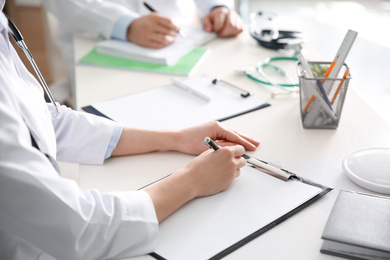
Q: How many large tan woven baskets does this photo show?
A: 0